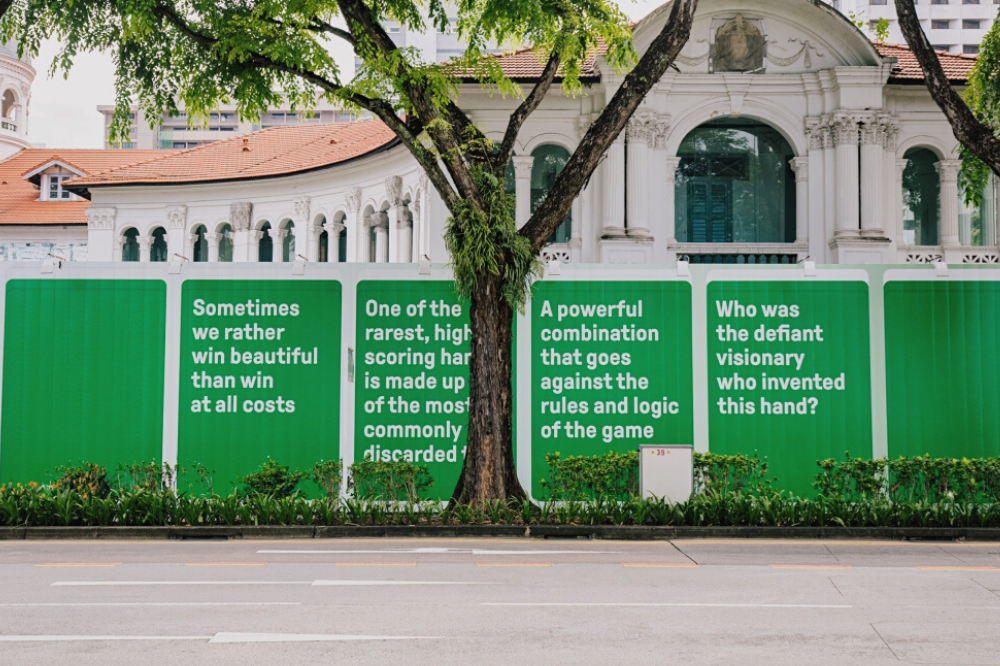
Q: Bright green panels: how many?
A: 6